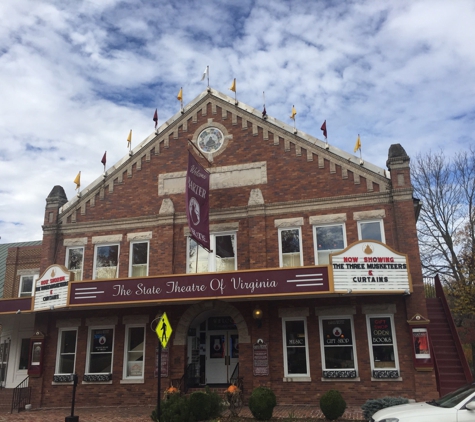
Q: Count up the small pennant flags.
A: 11